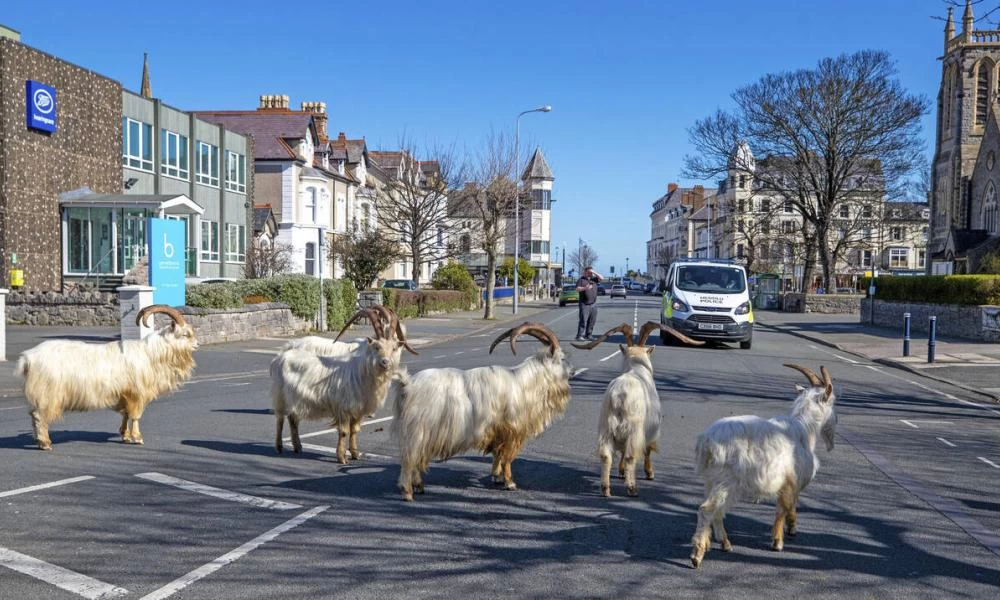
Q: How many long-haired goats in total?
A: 6